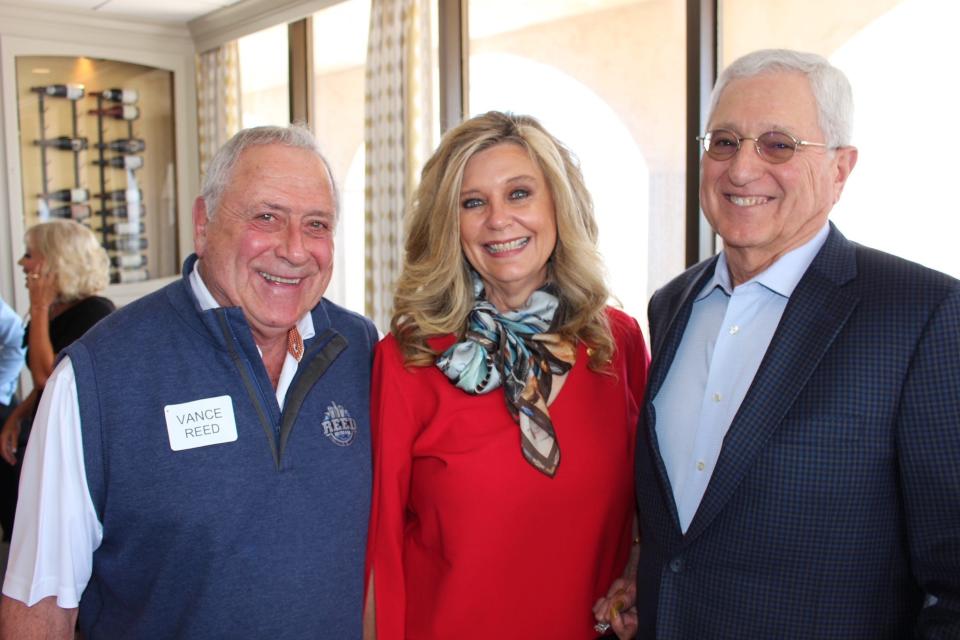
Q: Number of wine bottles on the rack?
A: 14